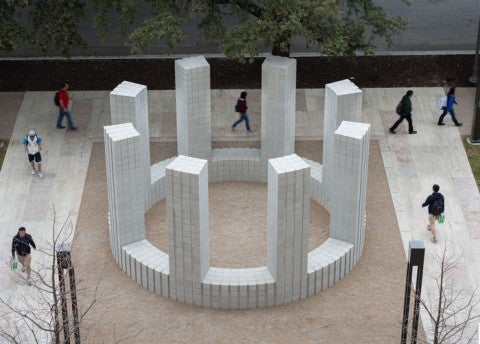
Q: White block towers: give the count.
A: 8